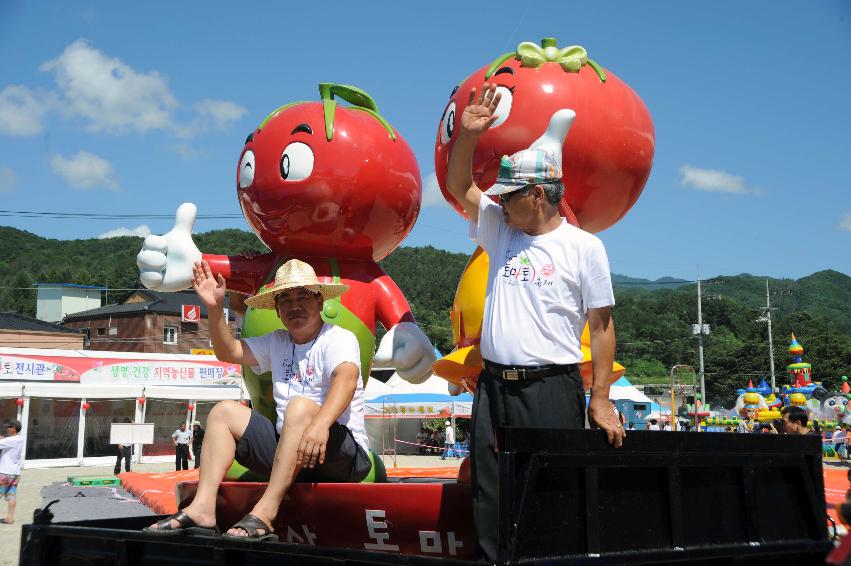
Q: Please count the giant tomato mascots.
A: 2